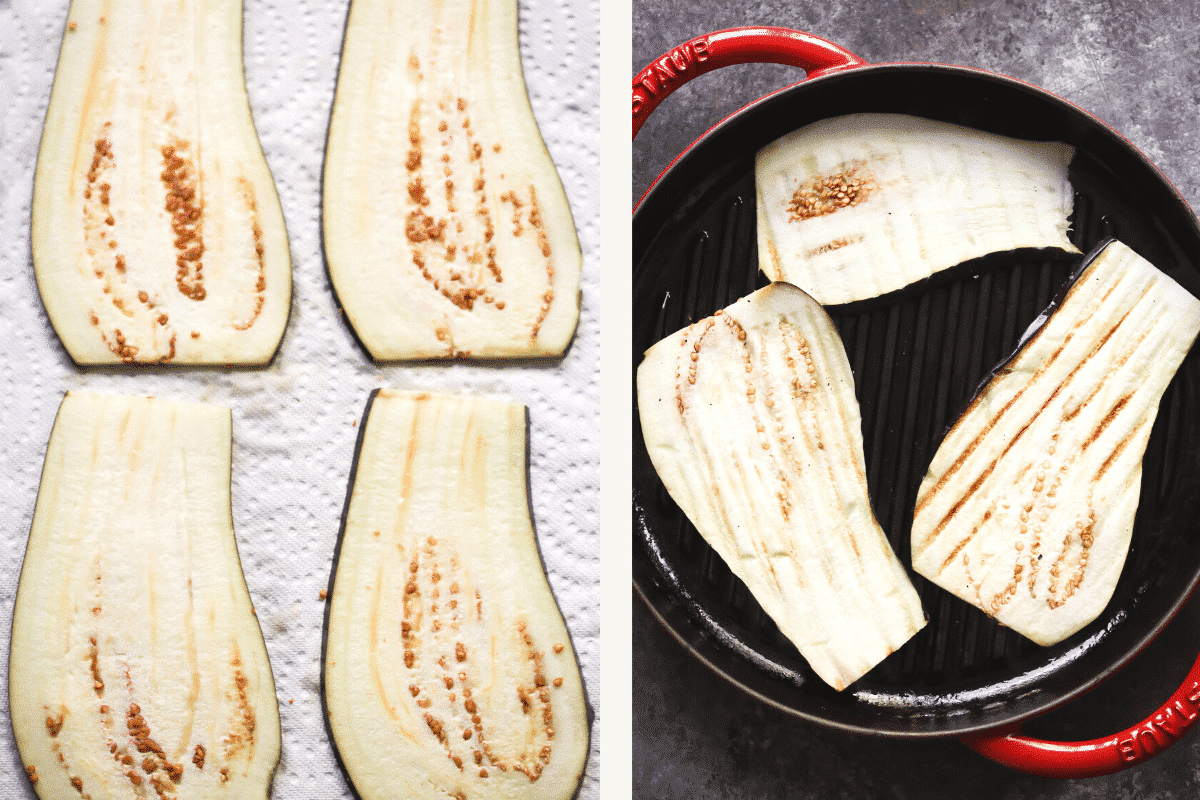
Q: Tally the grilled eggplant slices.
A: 3